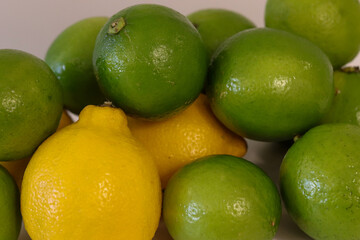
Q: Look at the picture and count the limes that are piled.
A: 10